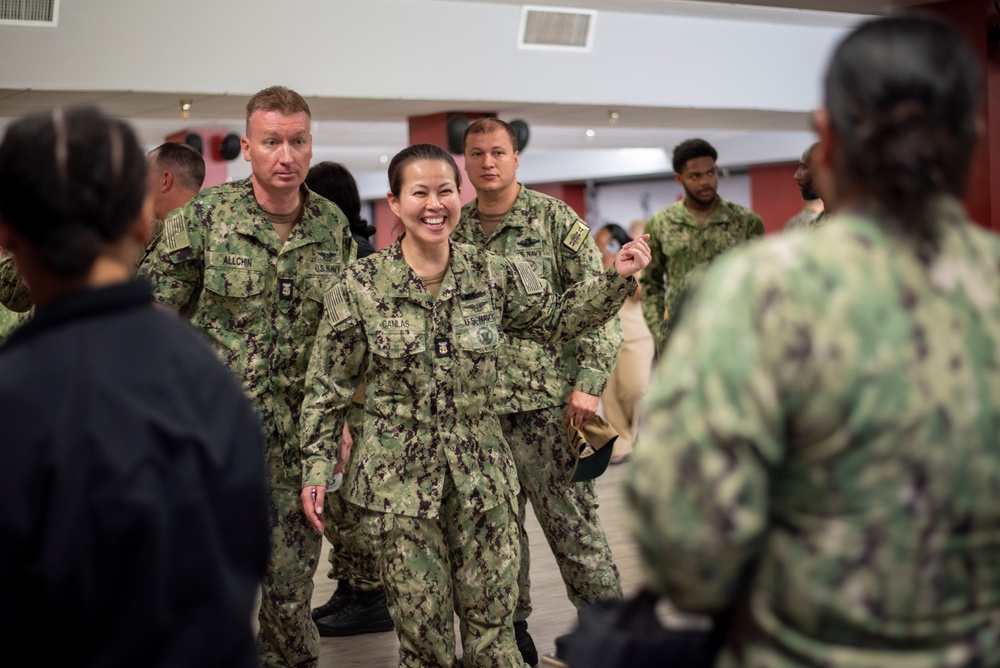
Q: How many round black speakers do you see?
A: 4